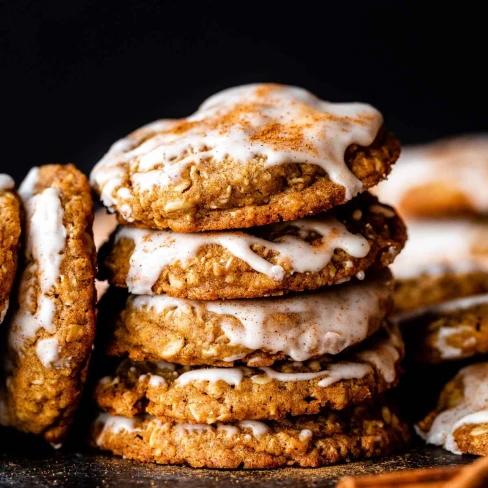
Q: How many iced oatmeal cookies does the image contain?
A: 11